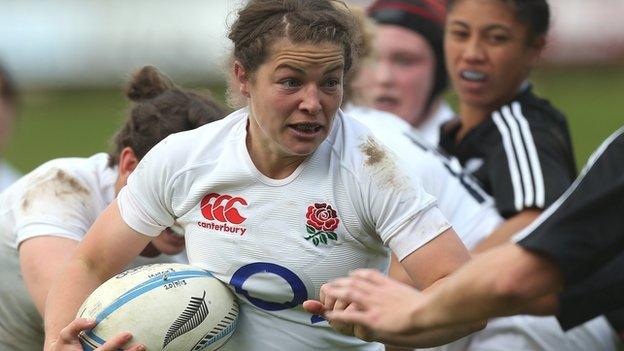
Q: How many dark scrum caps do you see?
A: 1